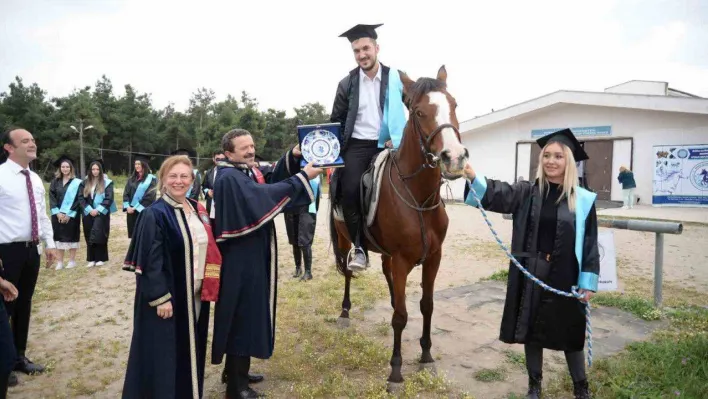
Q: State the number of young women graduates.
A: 4